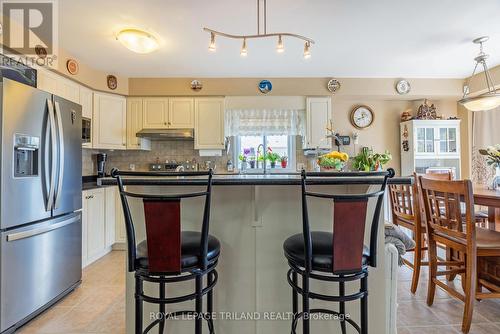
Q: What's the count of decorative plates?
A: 7